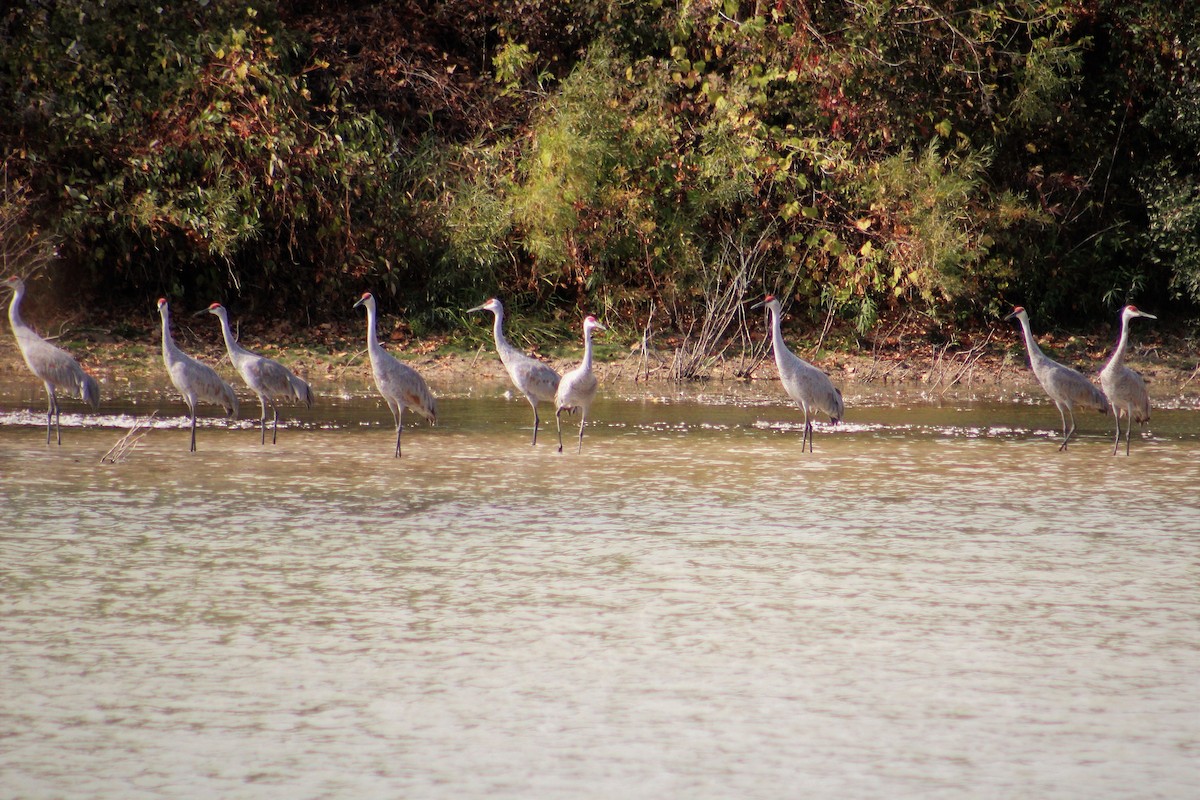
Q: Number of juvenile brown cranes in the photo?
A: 0